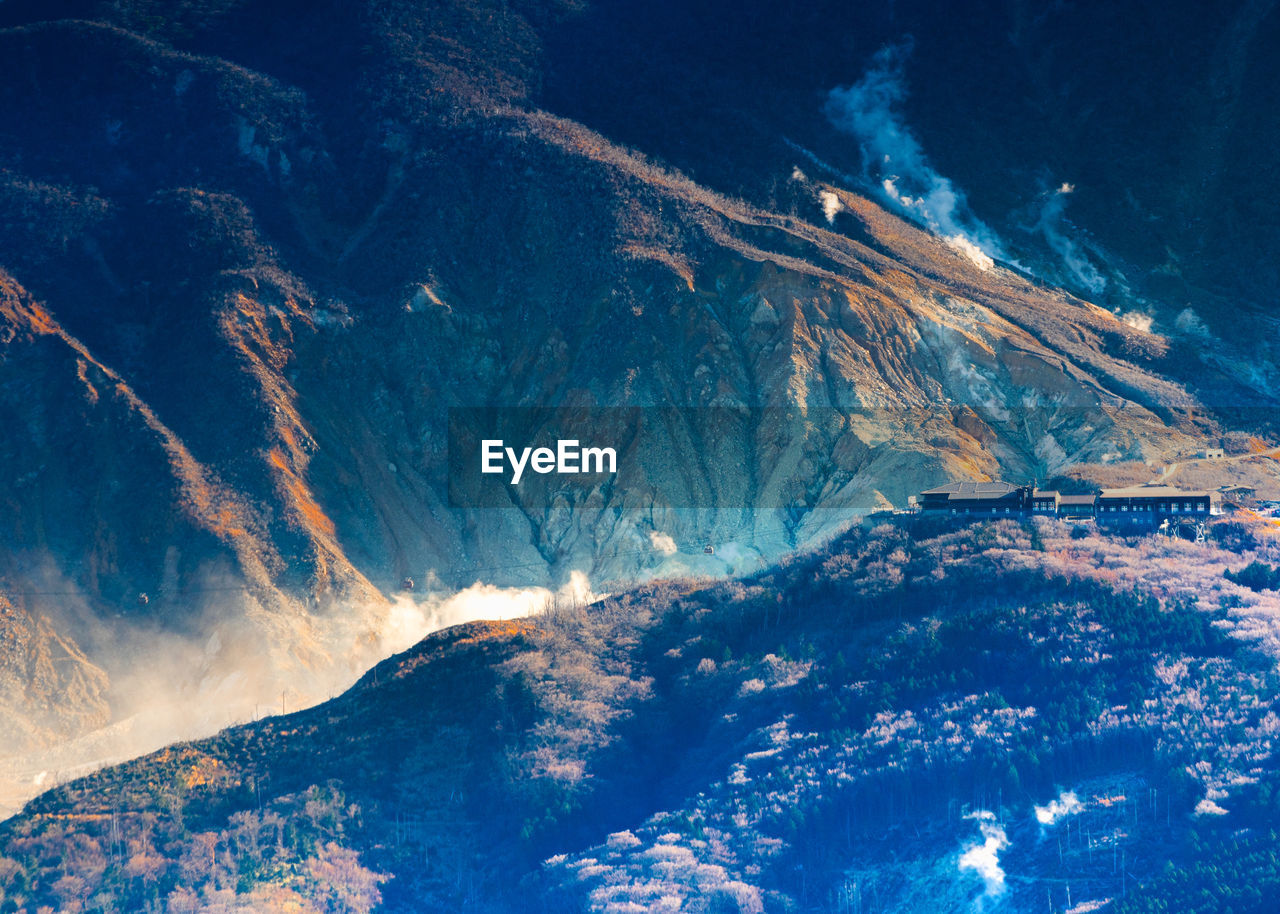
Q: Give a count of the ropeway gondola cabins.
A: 3